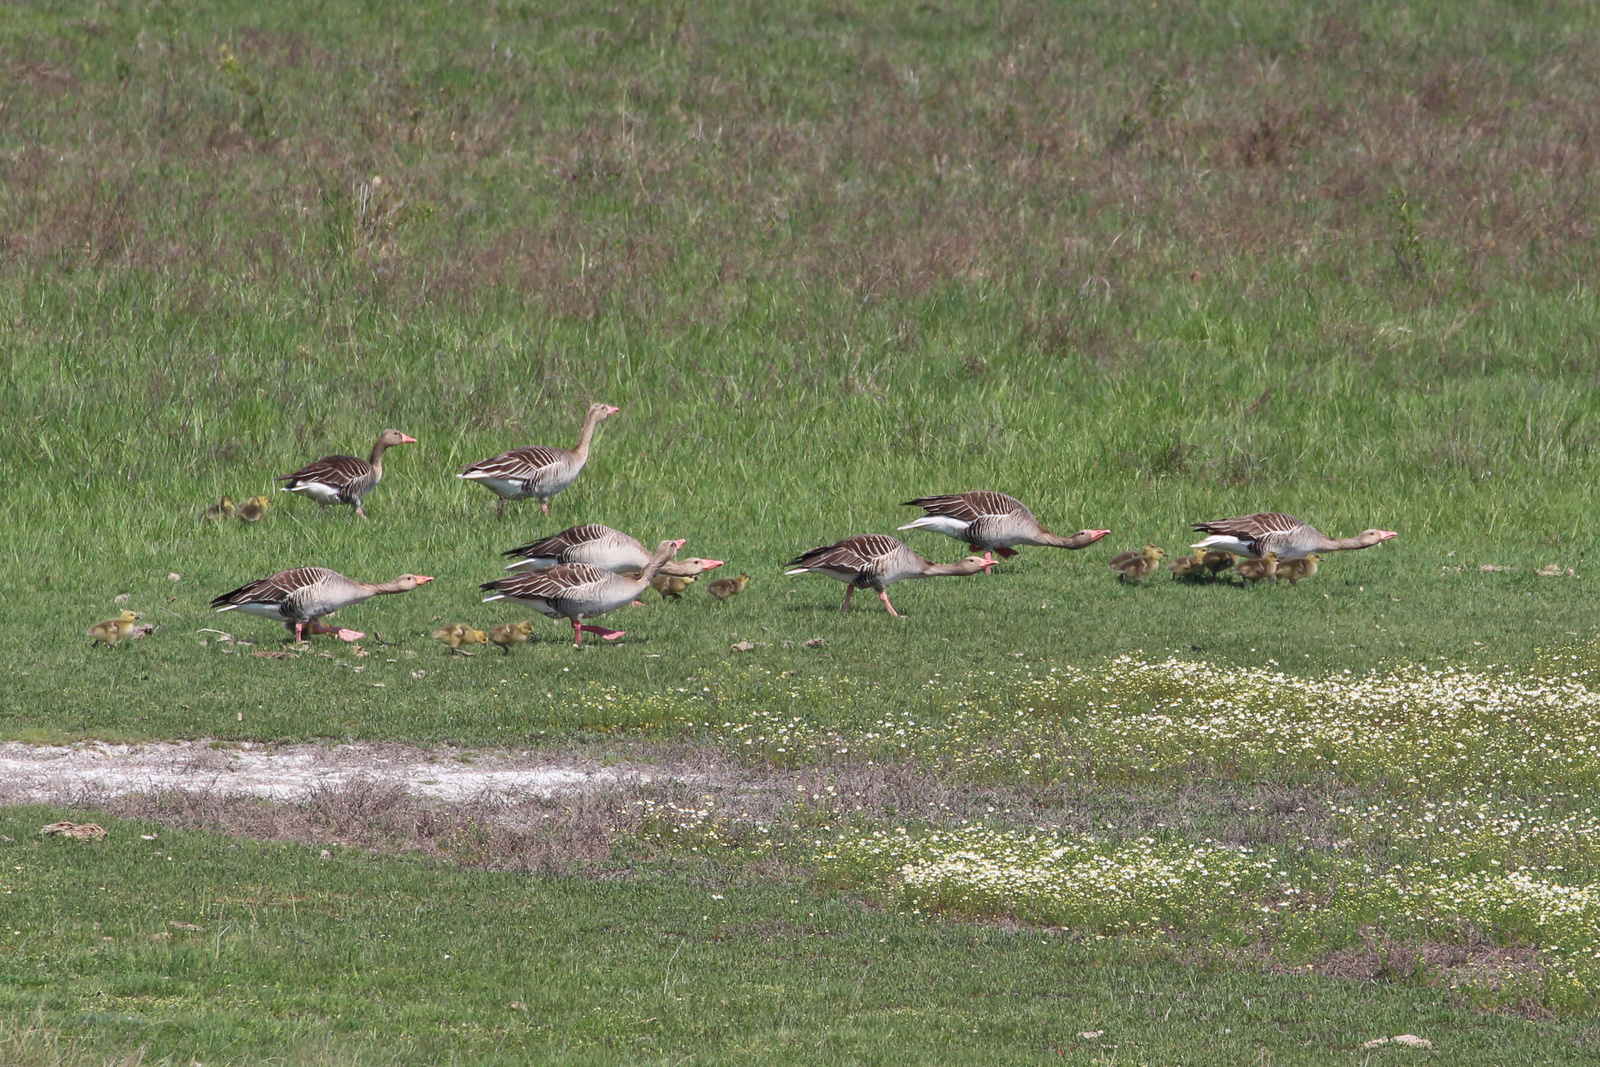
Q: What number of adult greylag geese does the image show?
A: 8